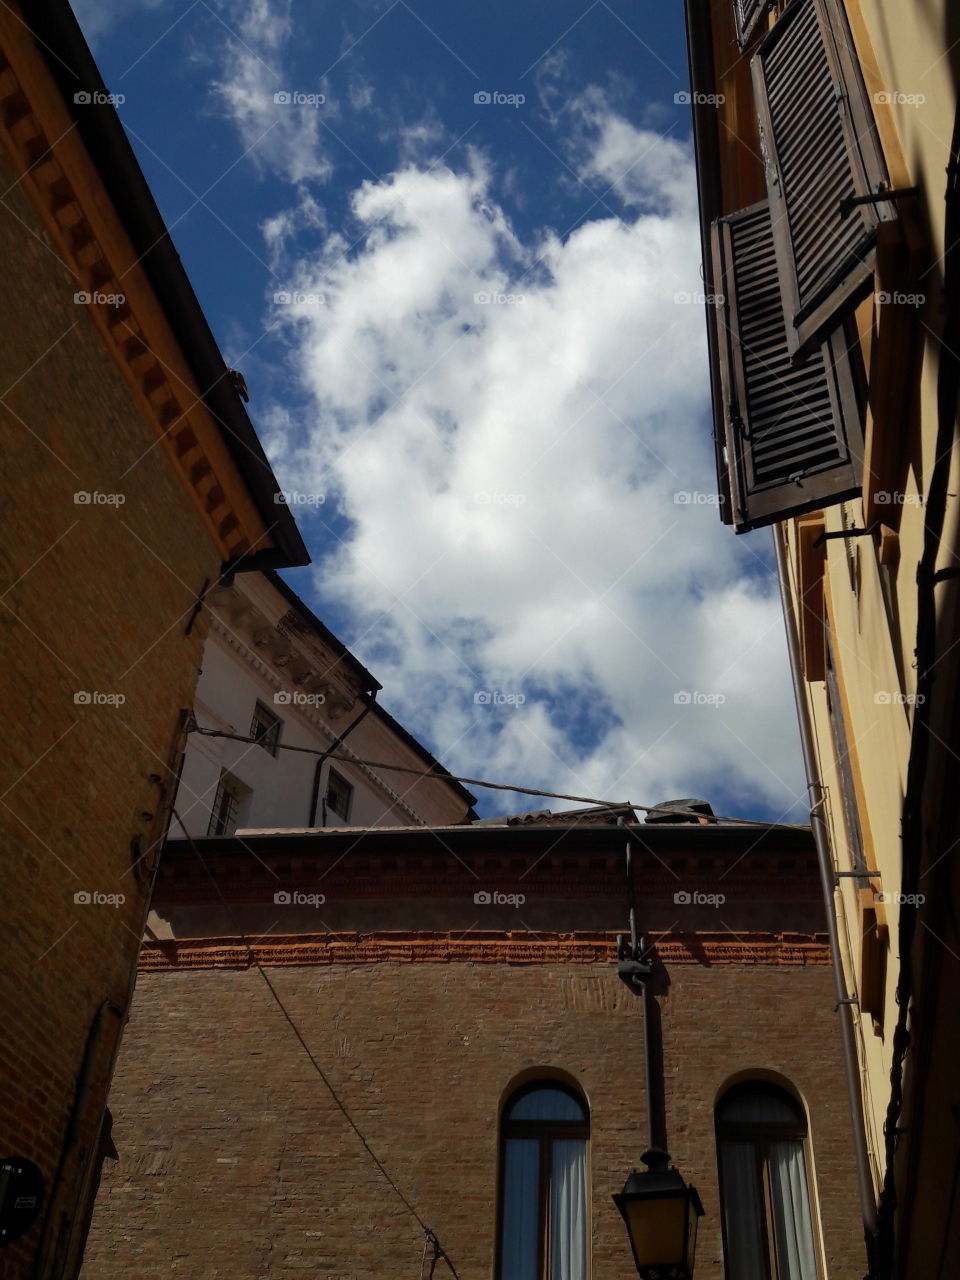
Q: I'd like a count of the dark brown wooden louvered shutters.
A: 3